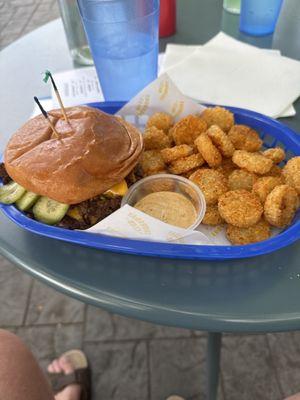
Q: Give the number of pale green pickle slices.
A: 3